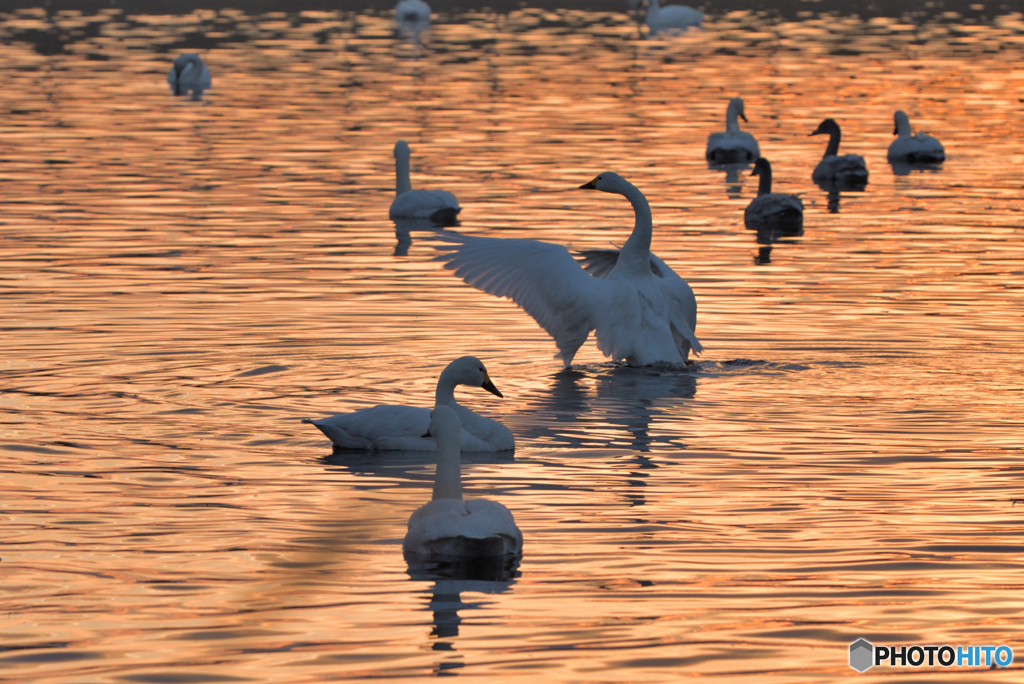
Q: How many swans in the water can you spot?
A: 11